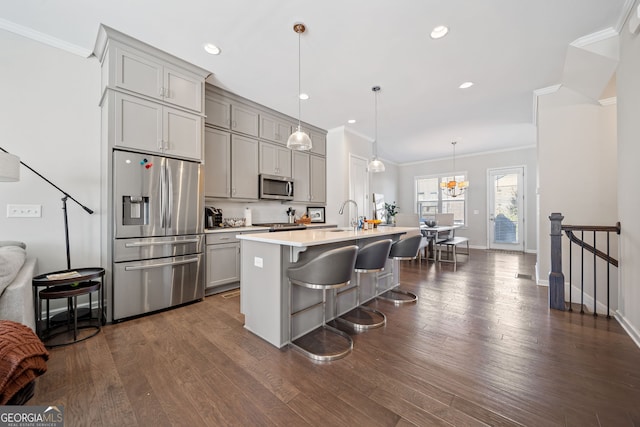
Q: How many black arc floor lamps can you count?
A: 1